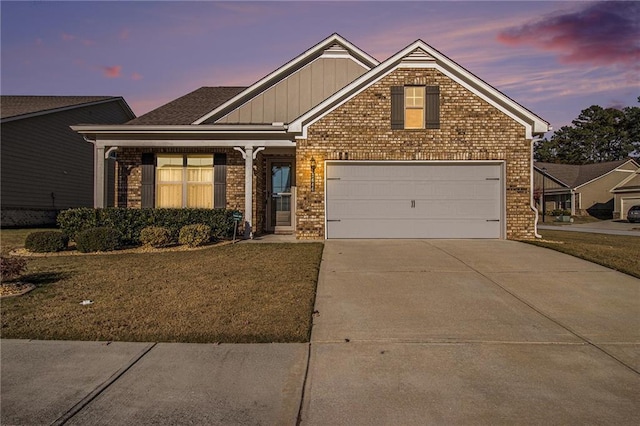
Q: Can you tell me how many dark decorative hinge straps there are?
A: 4